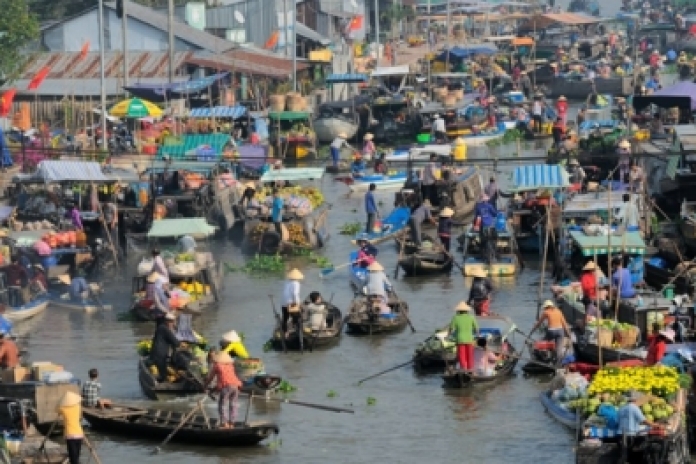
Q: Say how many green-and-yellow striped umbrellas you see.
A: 1